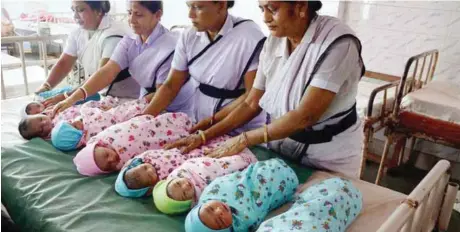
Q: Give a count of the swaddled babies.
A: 8